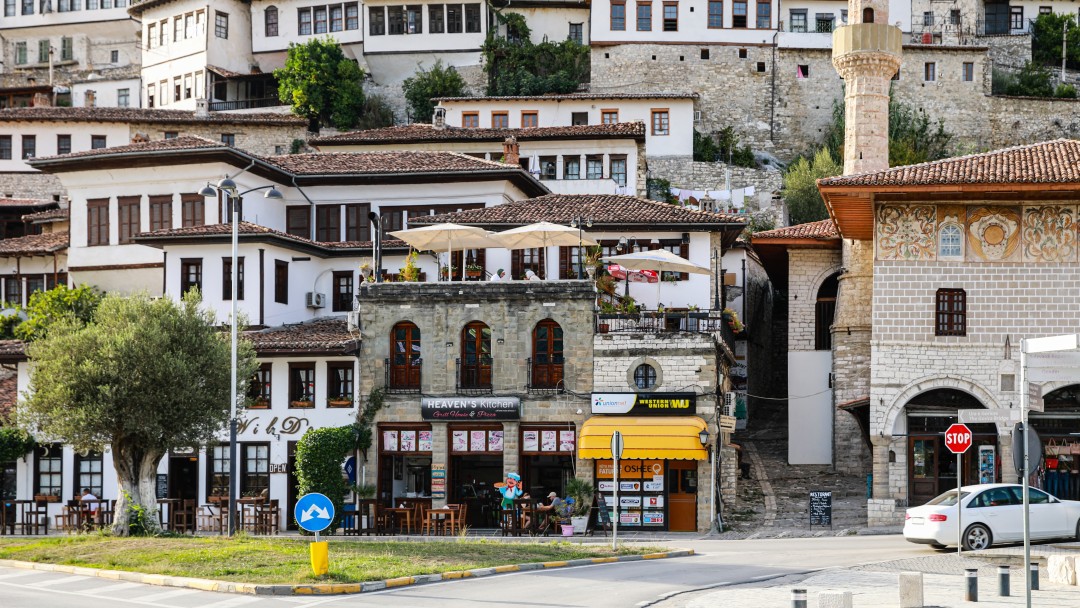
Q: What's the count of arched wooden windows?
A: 3